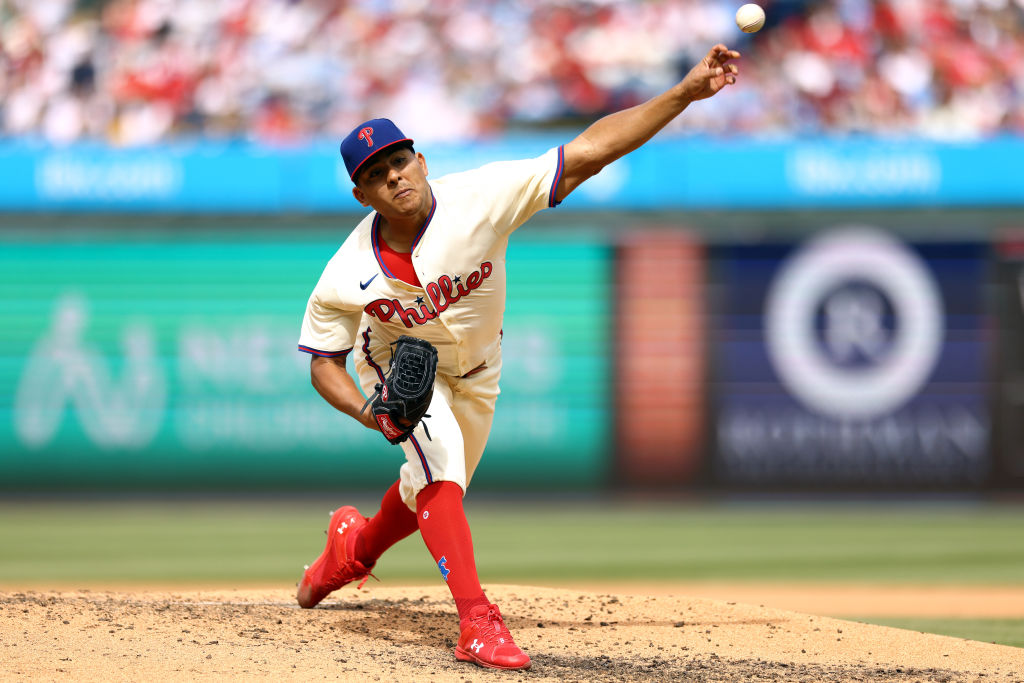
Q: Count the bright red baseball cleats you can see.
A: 2